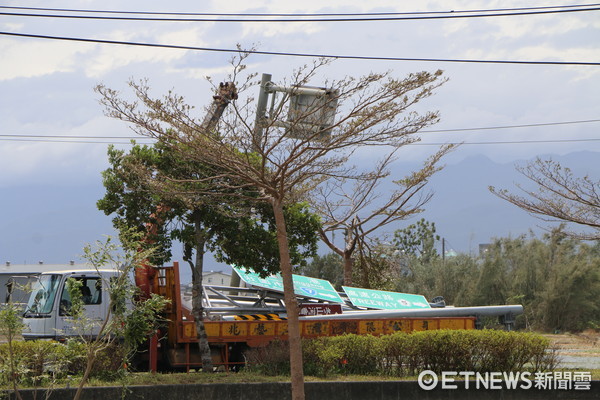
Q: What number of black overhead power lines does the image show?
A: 3